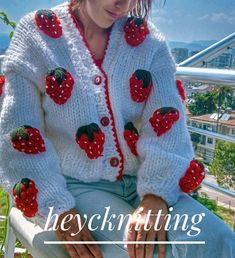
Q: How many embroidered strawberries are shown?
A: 12